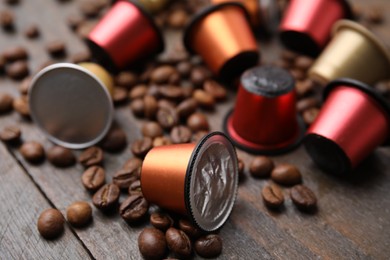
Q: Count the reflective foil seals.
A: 2